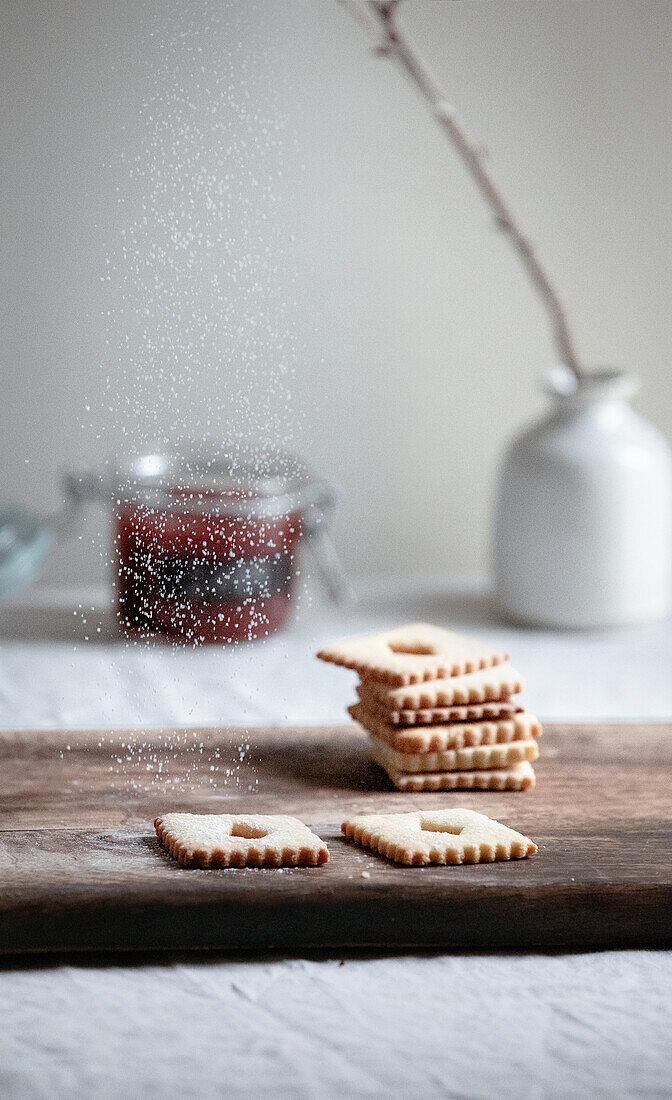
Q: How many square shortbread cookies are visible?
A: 8